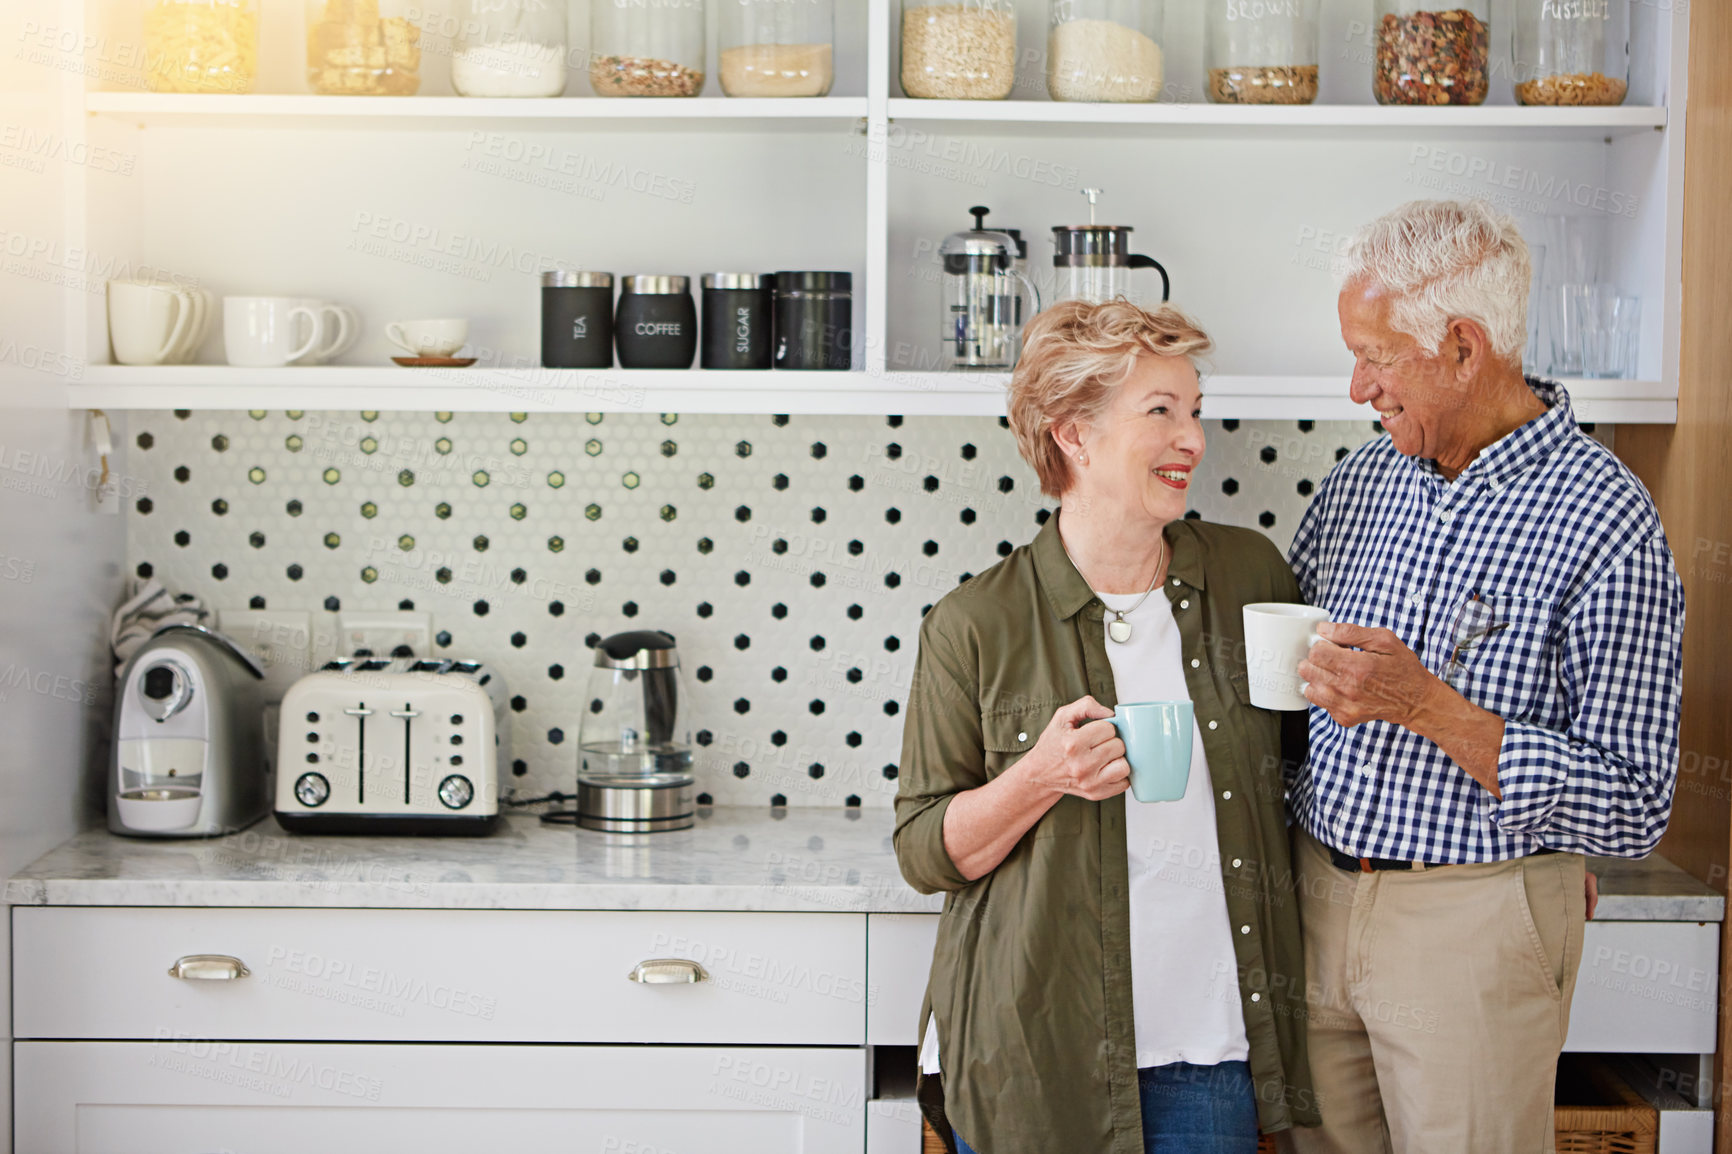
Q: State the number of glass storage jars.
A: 10